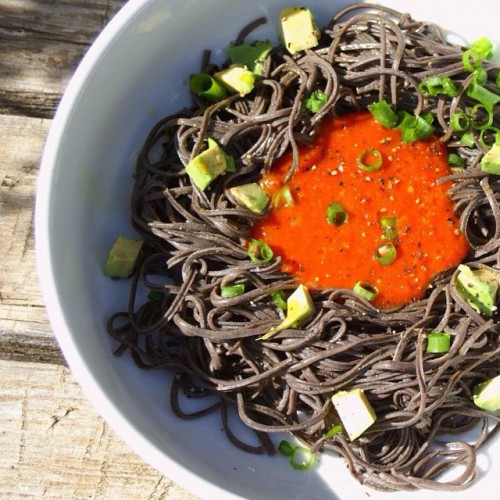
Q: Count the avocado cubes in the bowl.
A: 10